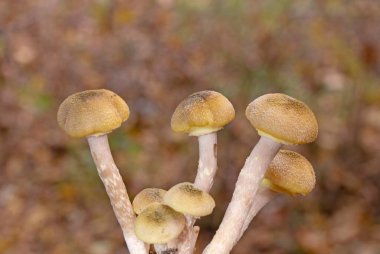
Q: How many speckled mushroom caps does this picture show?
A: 7